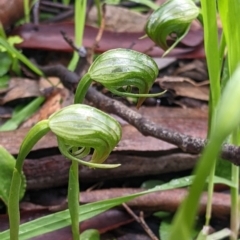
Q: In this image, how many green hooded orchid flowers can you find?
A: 3